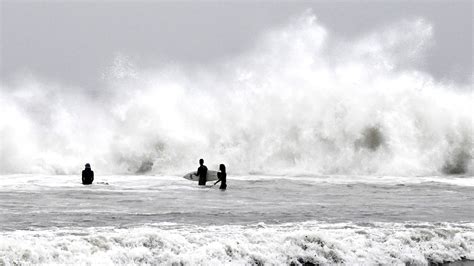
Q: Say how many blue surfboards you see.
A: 0